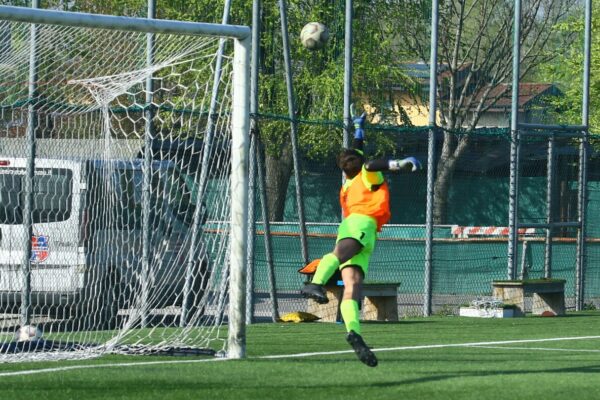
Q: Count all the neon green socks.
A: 2